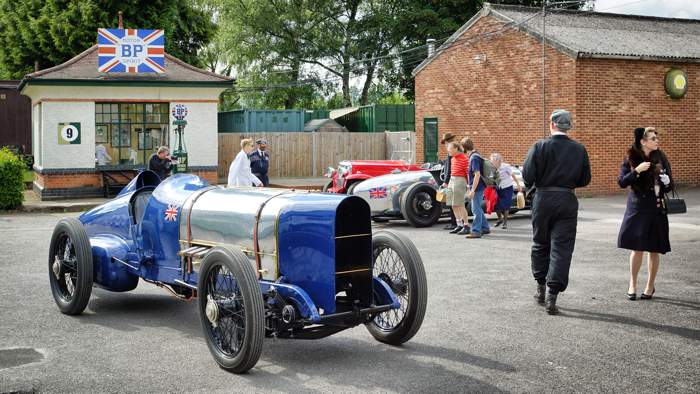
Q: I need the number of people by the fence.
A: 2